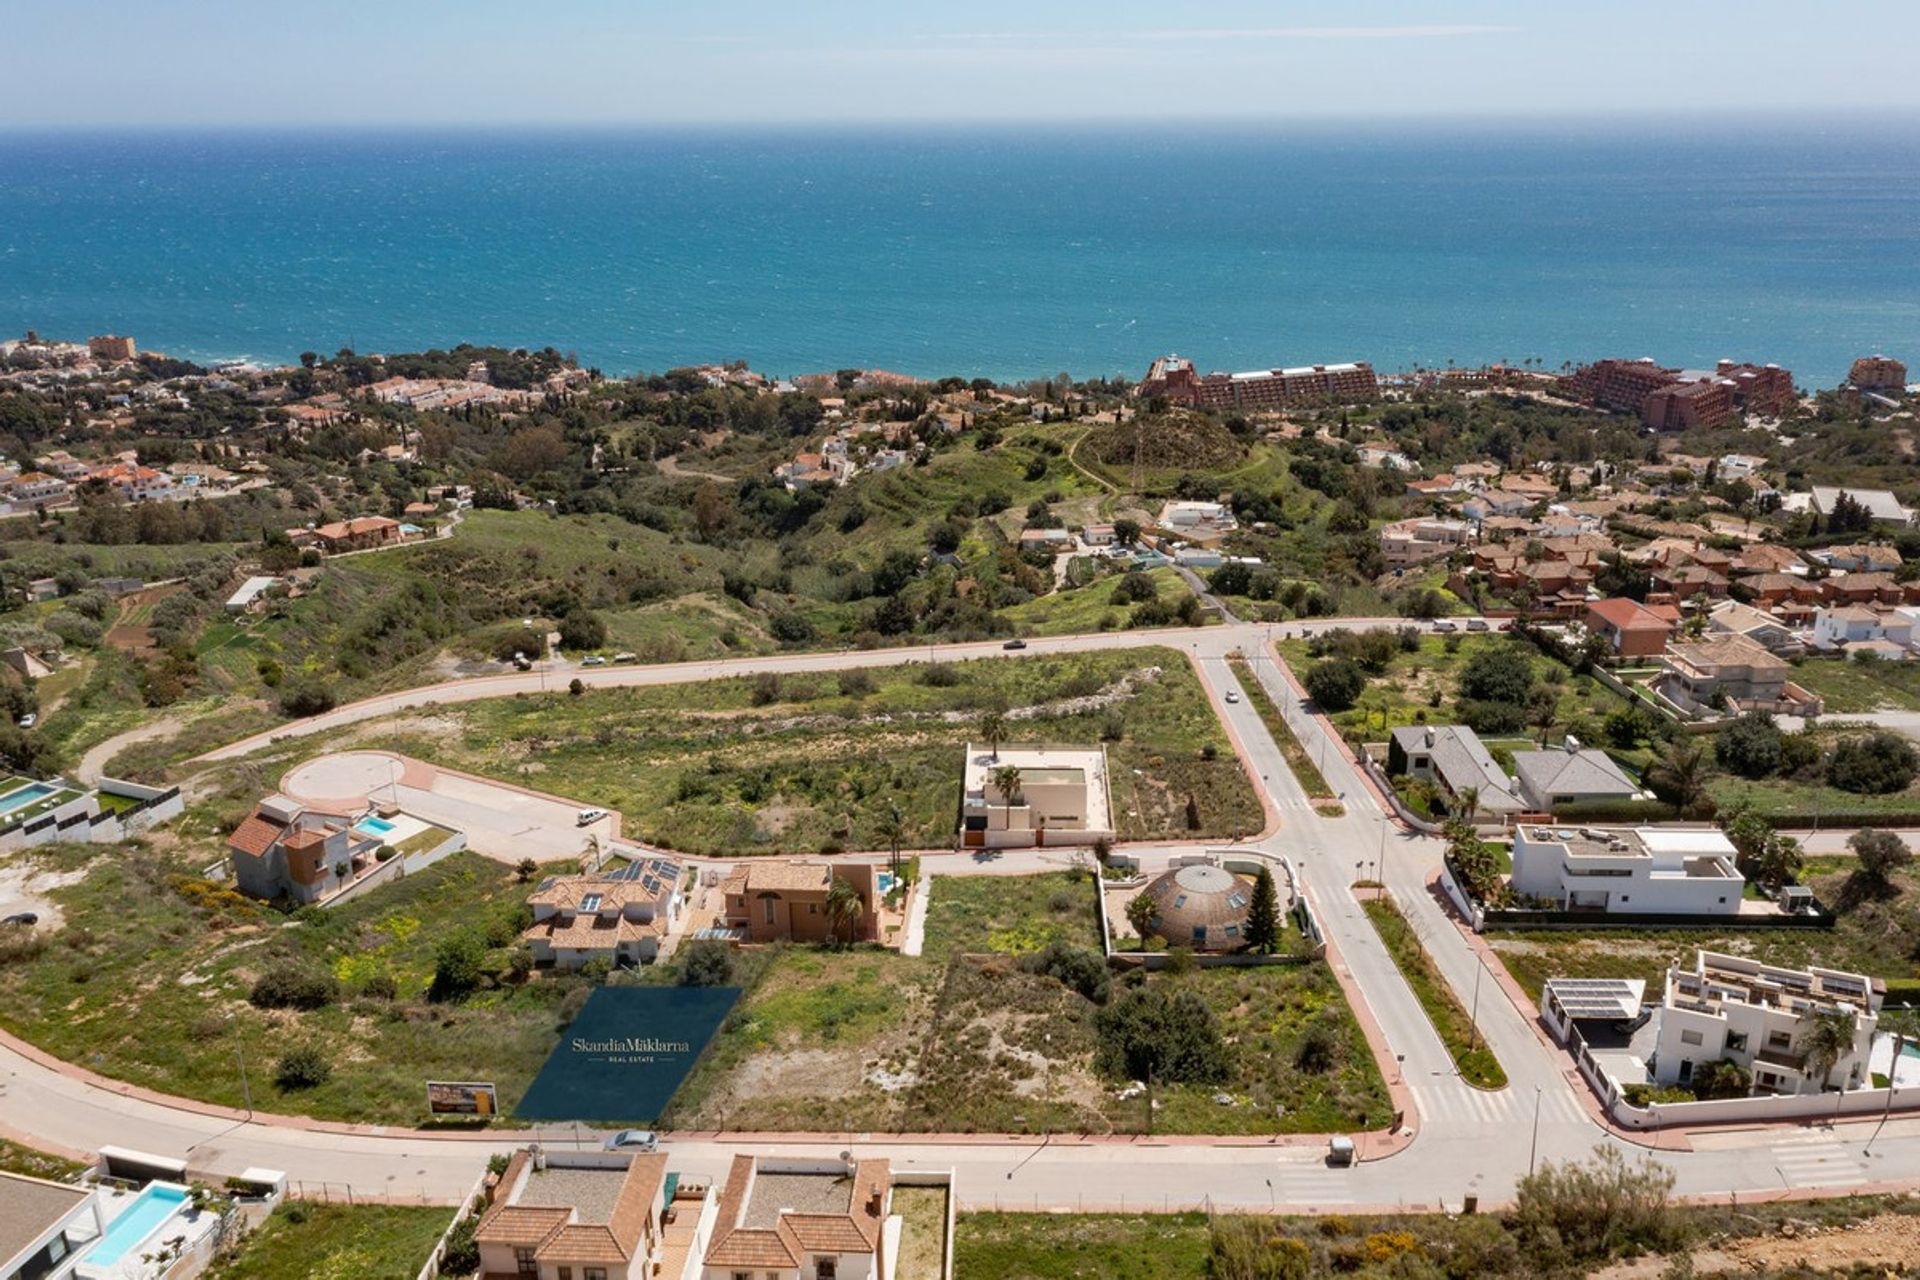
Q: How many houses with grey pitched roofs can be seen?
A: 2